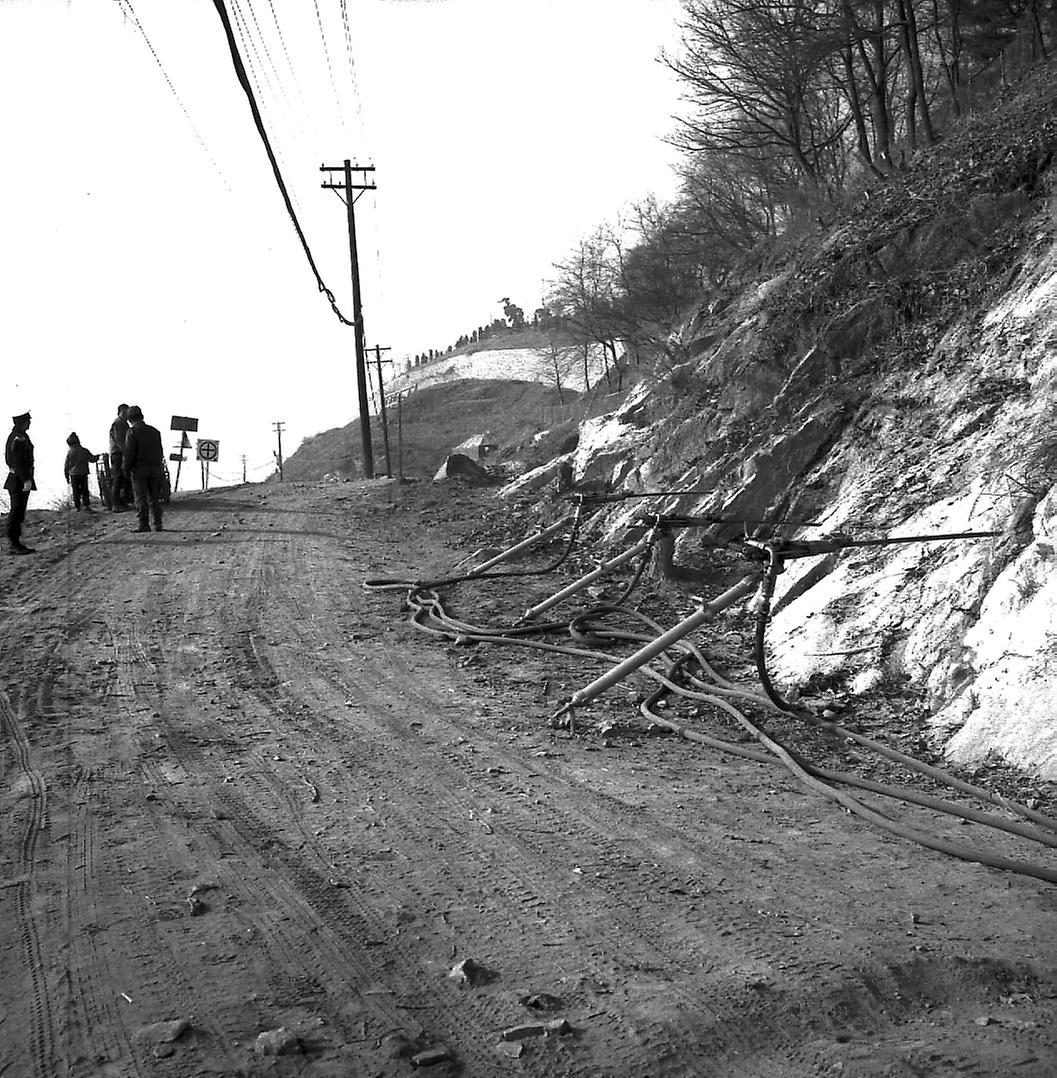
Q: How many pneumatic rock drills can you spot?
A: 3